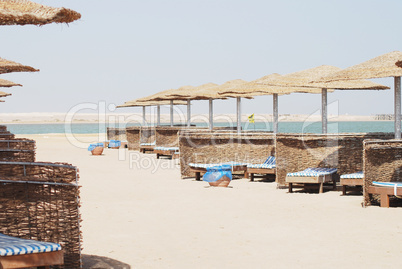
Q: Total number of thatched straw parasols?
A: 14